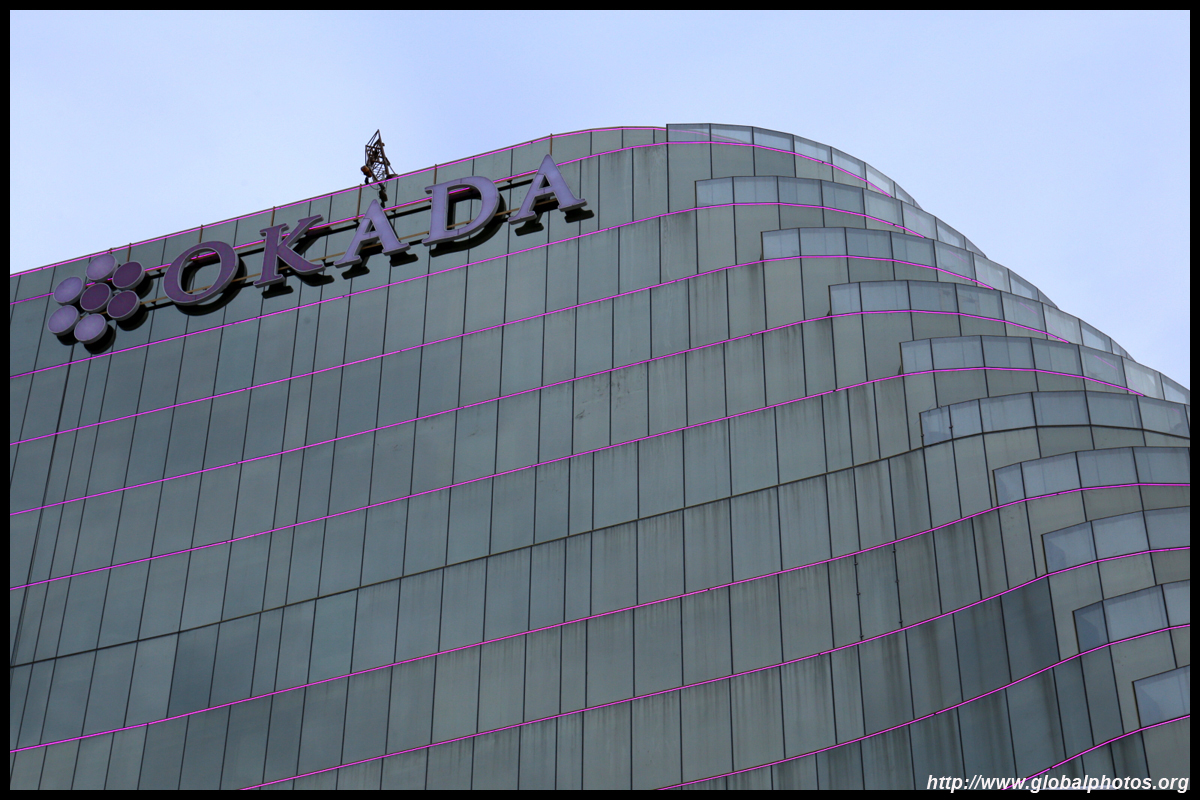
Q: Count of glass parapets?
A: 10